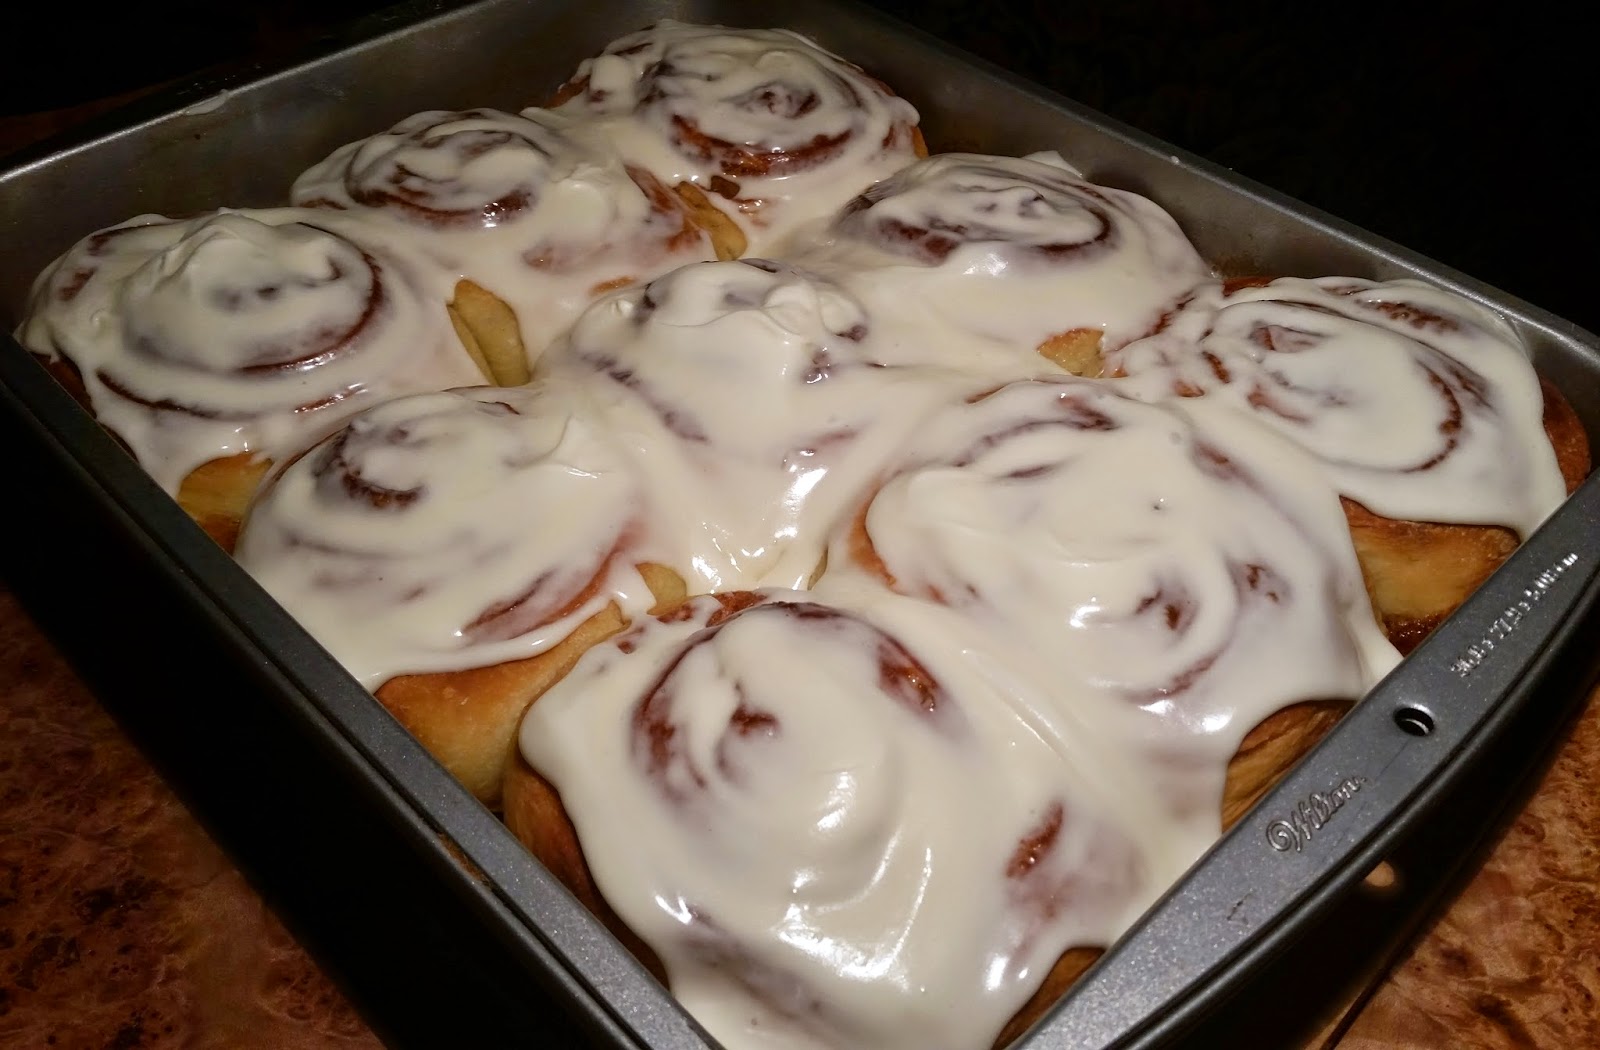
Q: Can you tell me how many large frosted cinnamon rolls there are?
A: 9